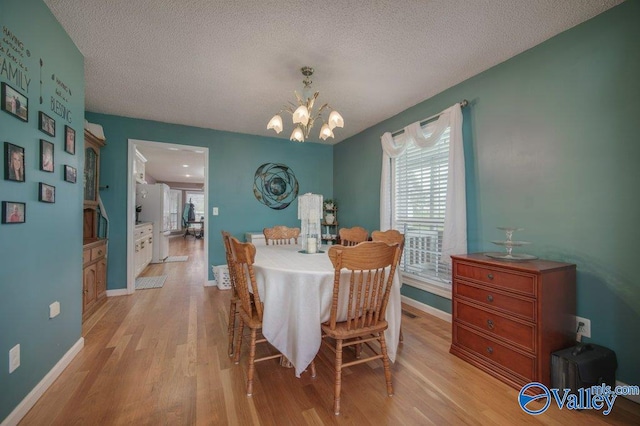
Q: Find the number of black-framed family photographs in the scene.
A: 8